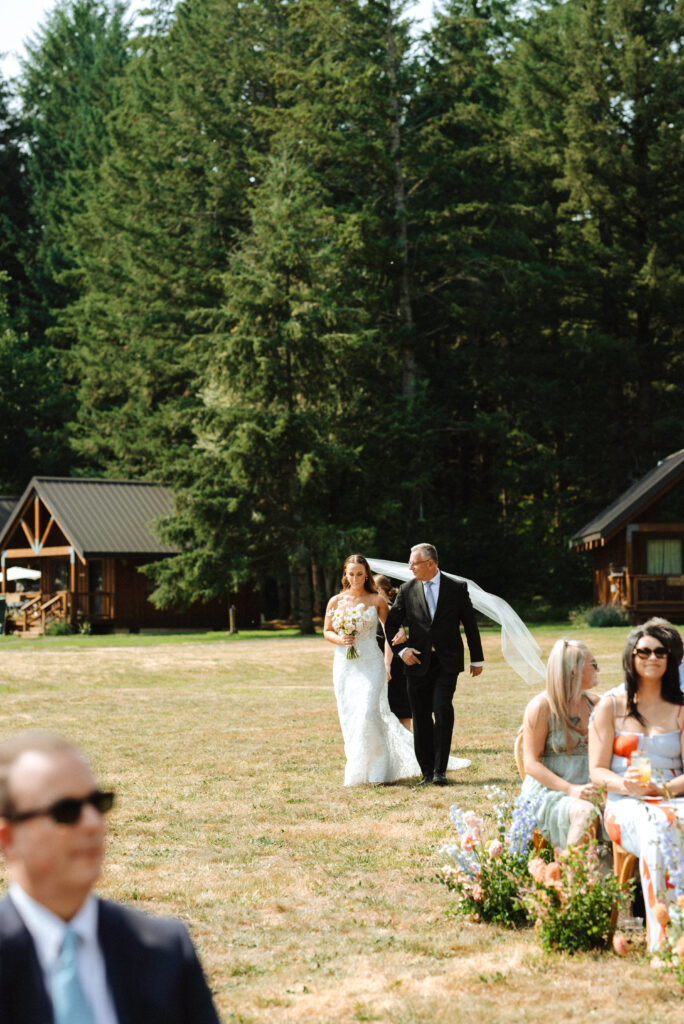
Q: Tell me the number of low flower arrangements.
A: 3